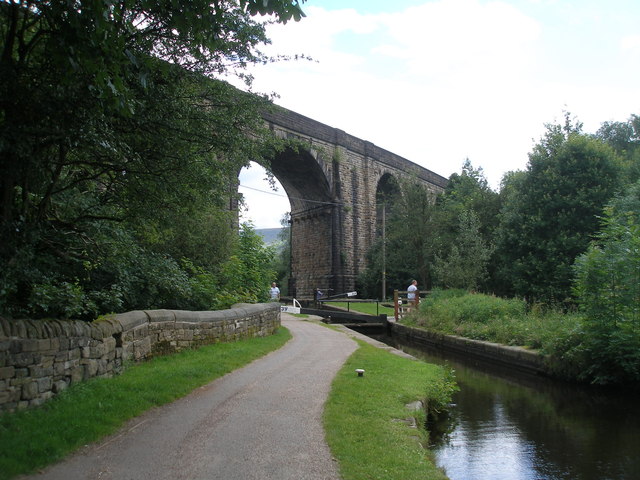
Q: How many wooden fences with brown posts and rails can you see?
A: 1